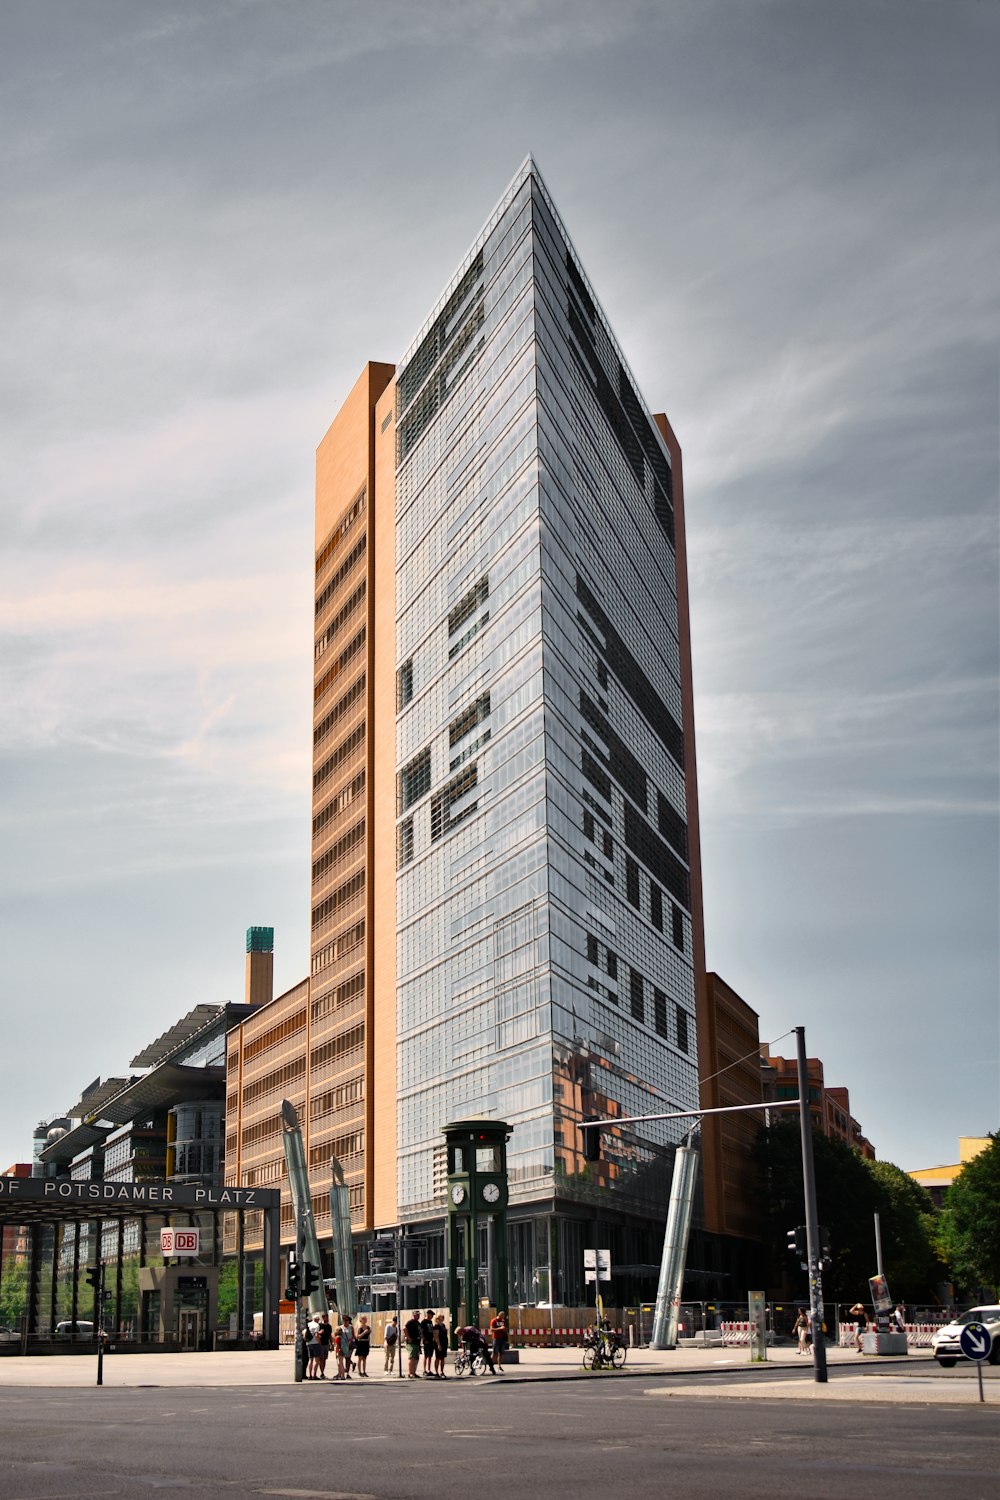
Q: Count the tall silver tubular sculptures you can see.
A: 3